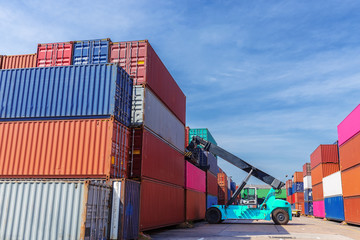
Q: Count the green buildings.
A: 1